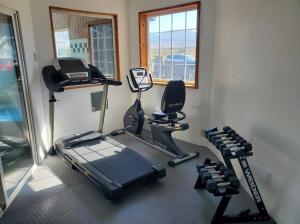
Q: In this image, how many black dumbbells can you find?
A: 10